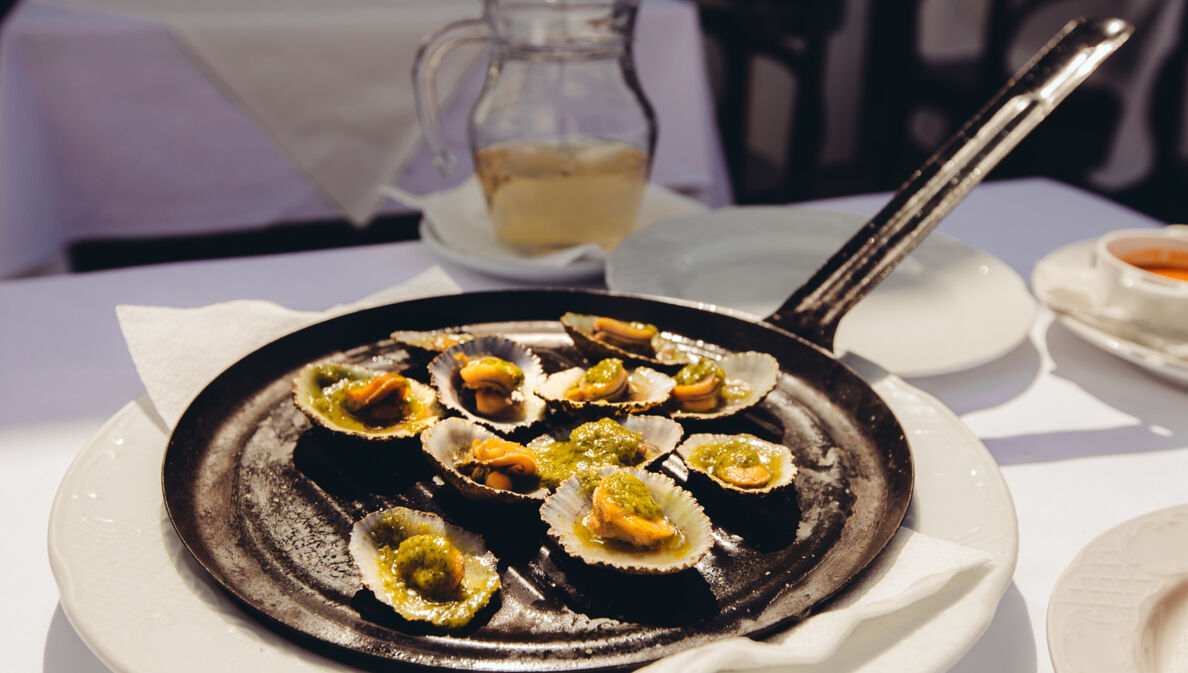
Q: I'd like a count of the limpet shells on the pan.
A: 11